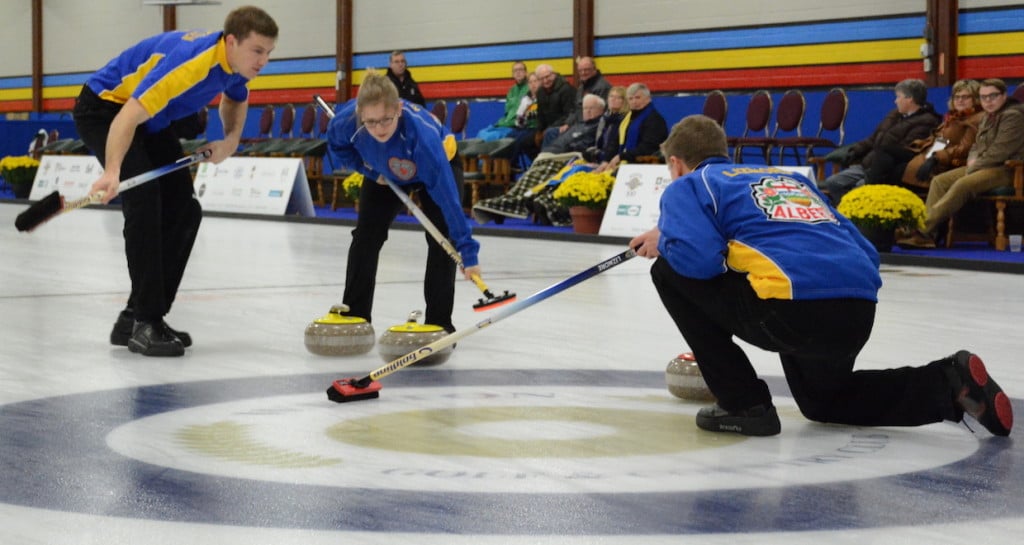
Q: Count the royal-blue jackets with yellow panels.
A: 3